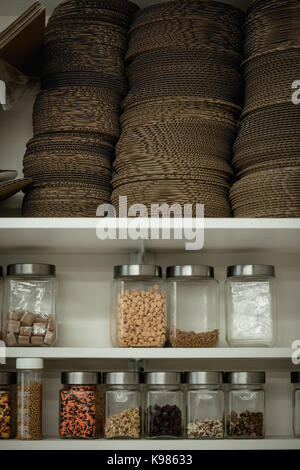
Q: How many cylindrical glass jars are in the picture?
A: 1